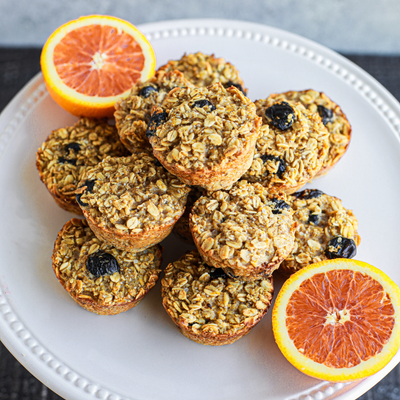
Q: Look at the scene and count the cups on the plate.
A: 11